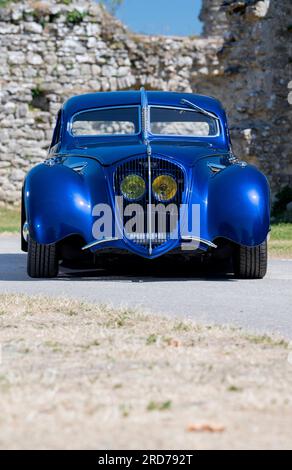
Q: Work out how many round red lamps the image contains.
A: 0